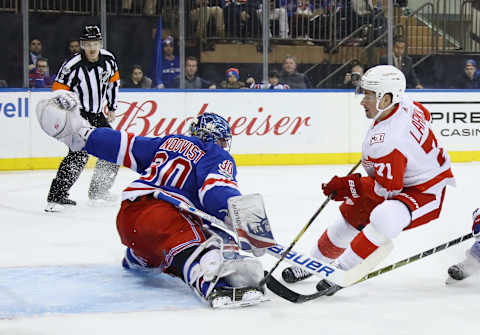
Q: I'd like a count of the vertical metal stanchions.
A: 5